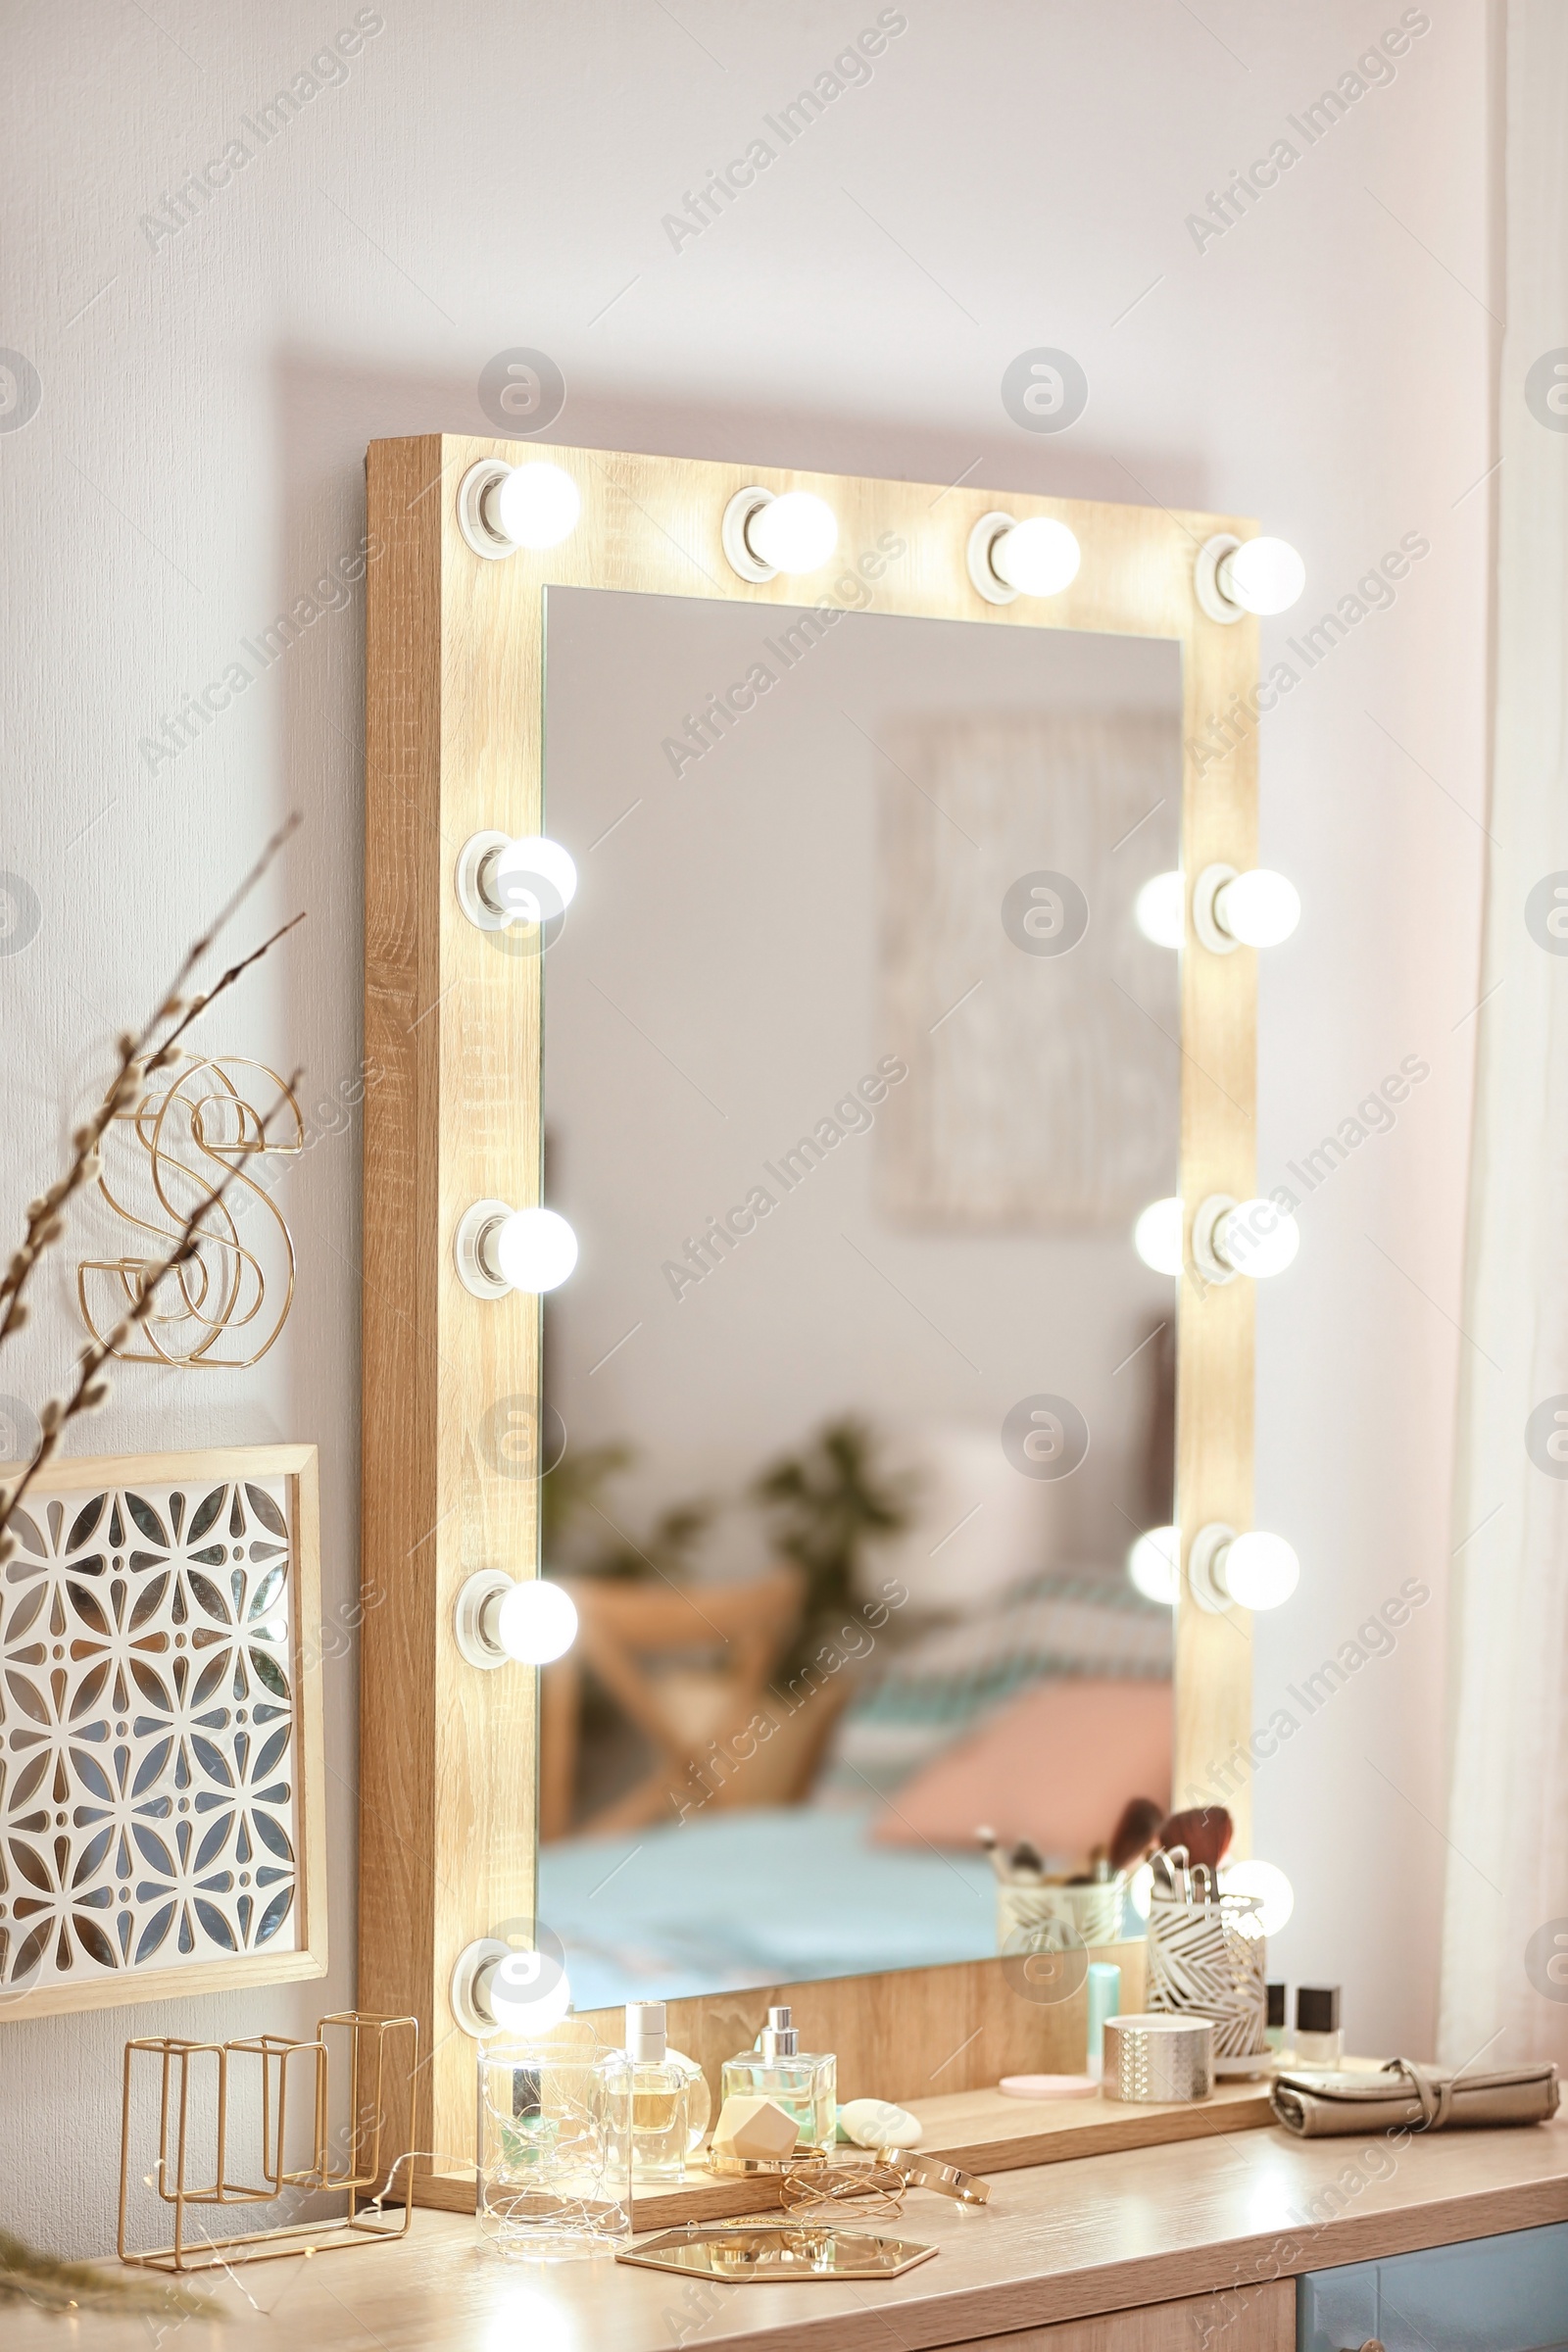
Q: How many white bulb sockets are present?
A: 12